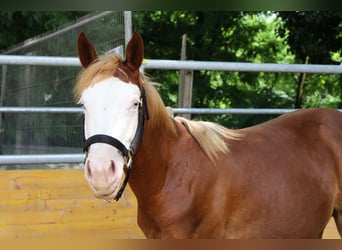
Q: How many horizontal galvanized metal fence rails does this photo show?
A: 3